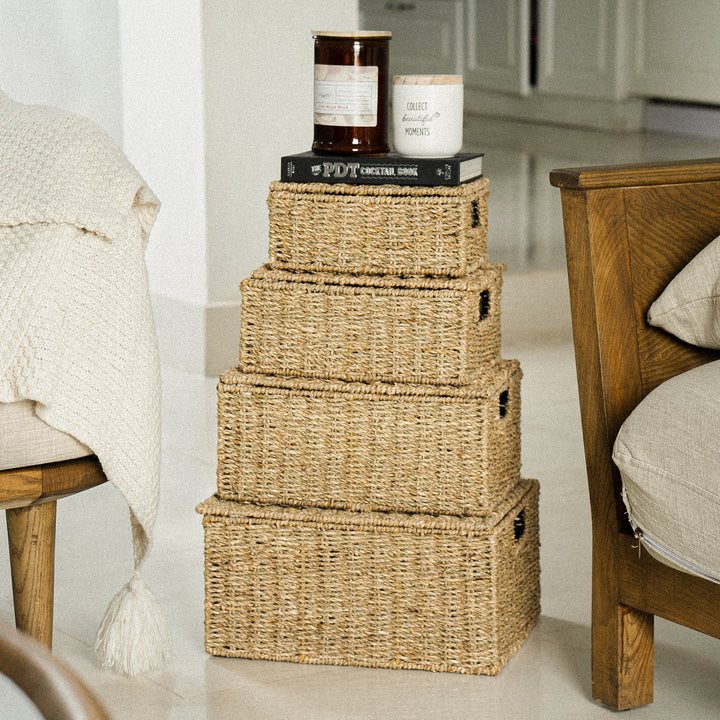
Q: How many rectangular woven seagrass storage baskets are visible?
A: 4